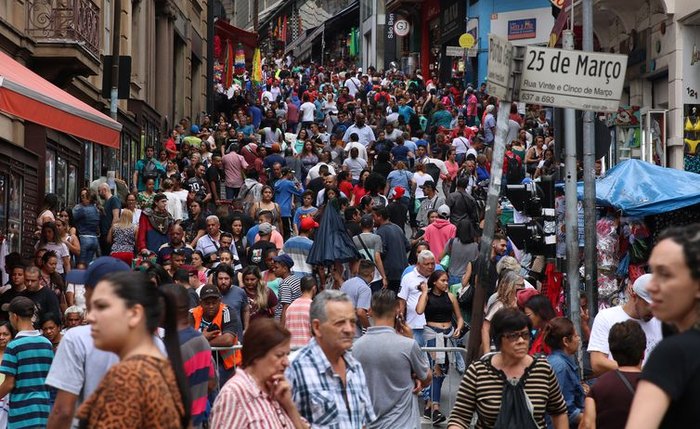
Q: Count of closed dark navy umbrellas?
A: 1